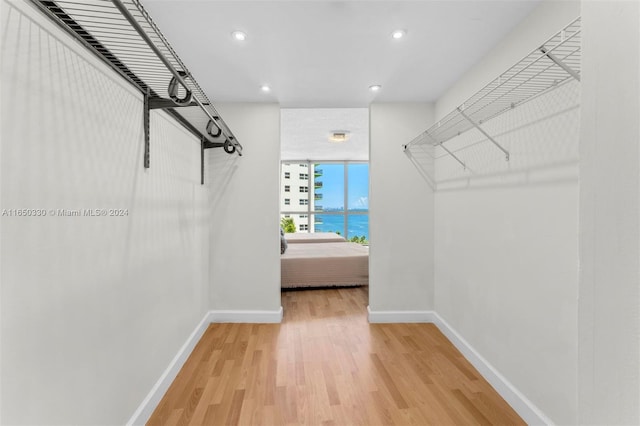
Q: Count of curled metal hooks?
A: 3